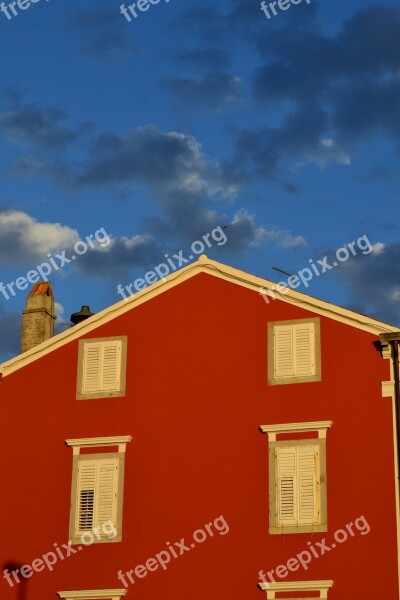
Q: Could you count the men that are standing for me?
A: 0